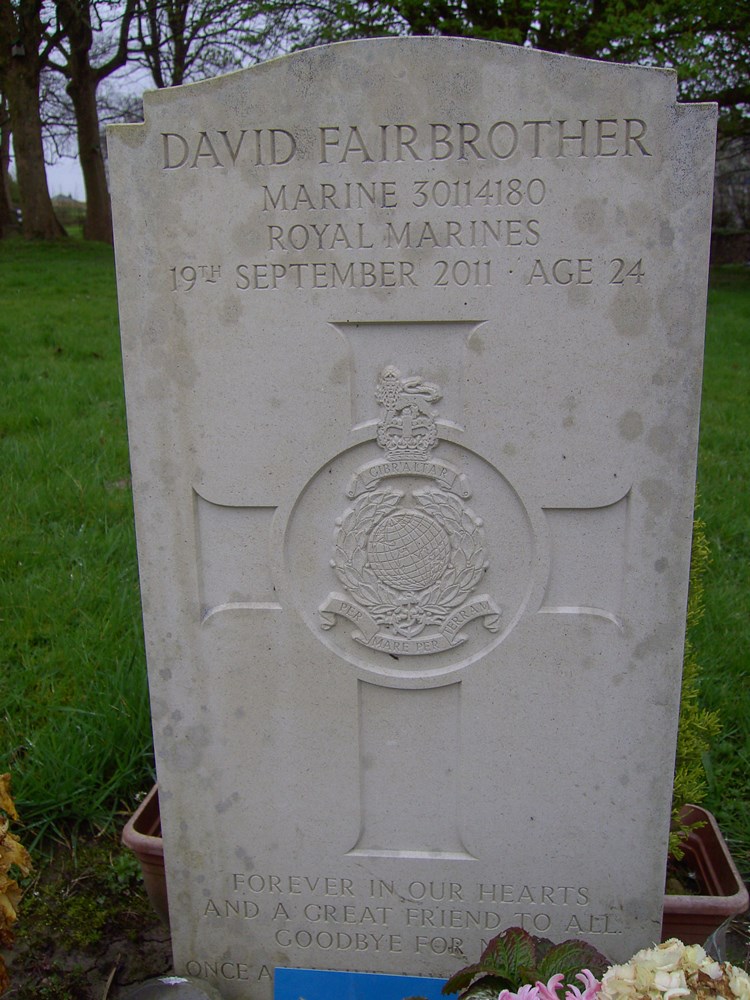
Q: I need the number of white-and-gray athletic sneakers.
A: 0